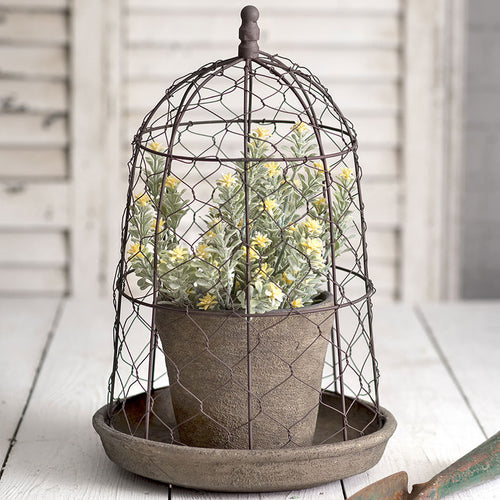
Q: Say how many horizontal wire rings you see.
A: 2